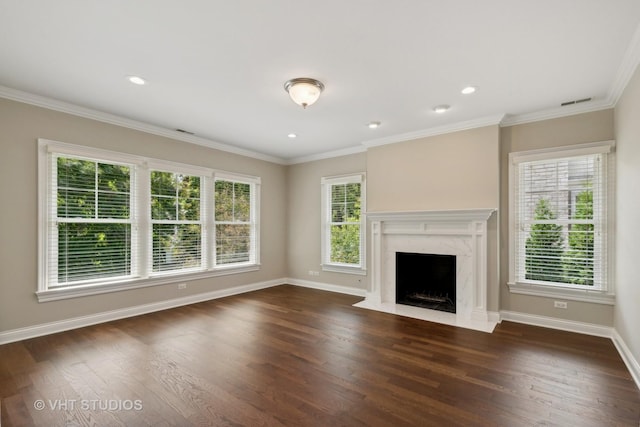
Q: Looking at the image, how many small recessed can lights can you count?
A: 5